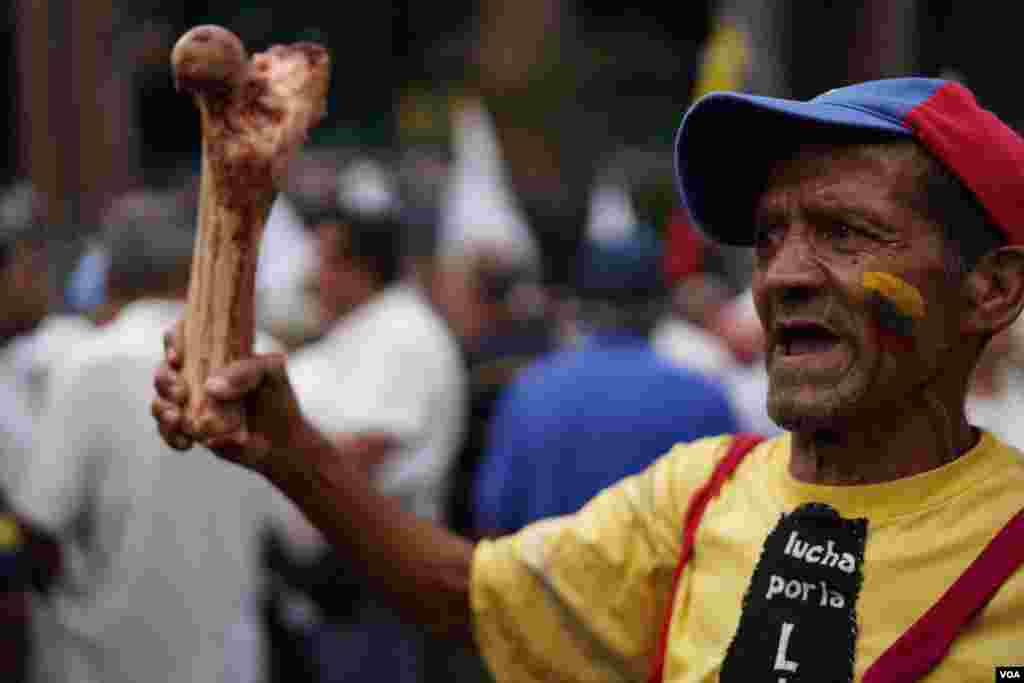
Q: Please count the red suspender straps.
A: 2